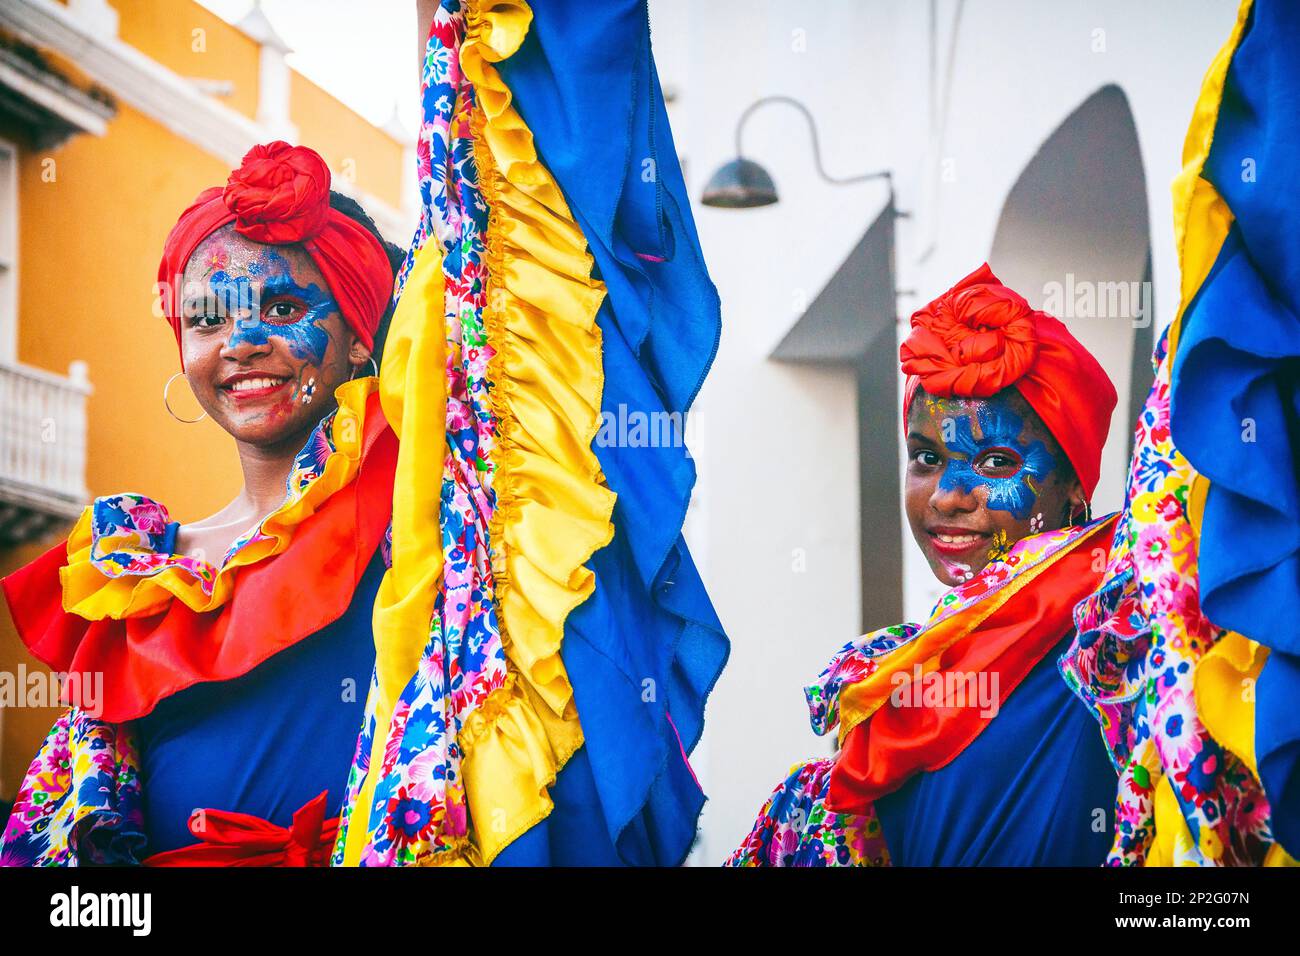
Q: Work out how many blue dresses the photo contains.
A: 2